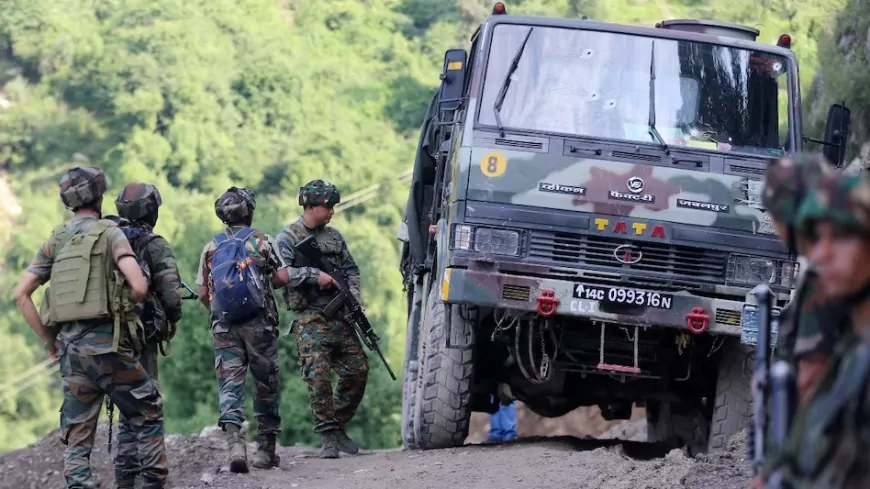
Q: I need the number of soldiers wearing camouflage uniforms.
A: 6